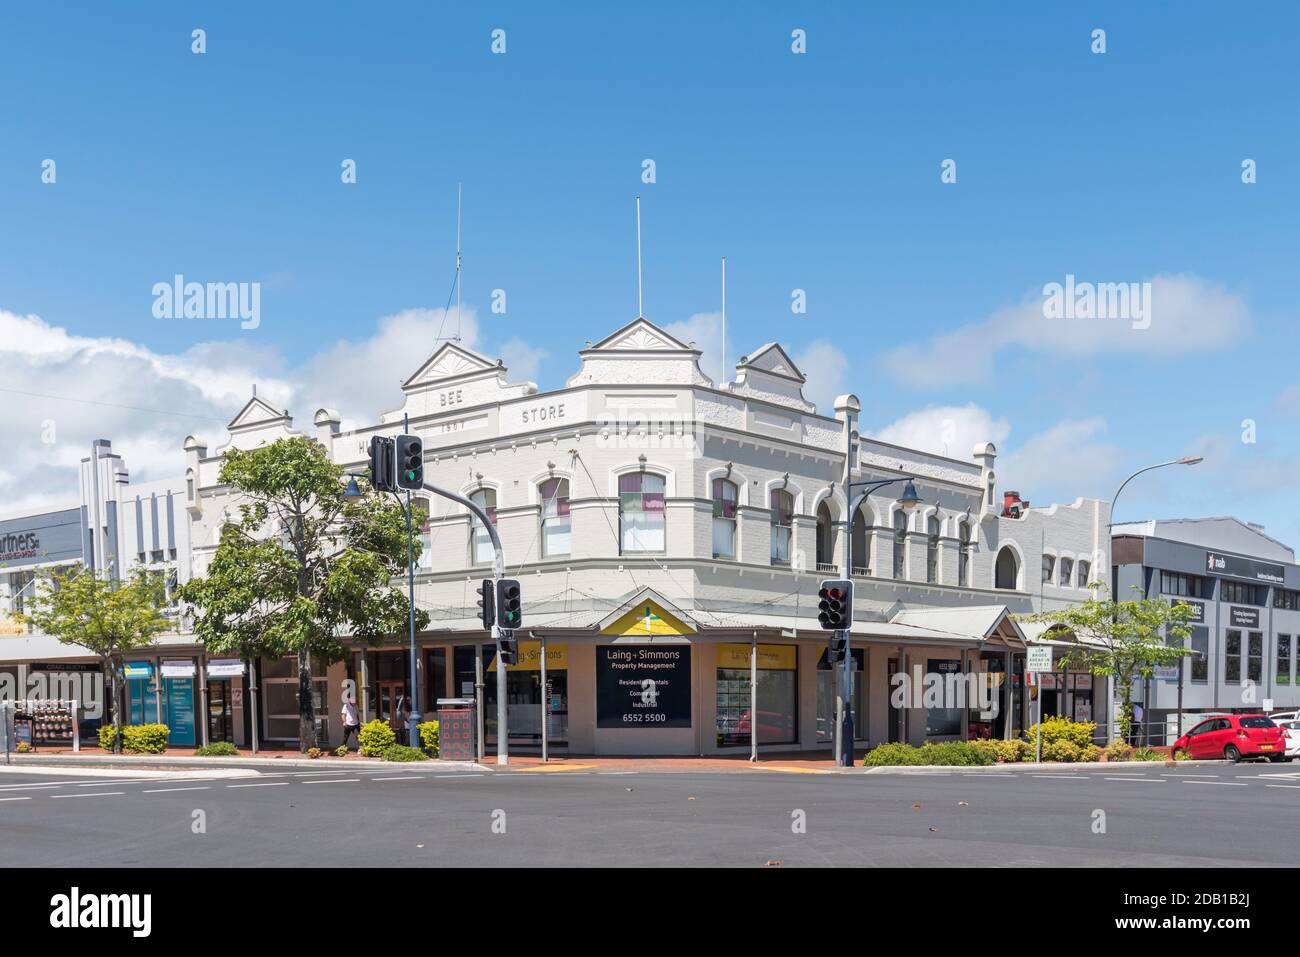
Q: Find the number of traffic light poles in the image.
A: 2